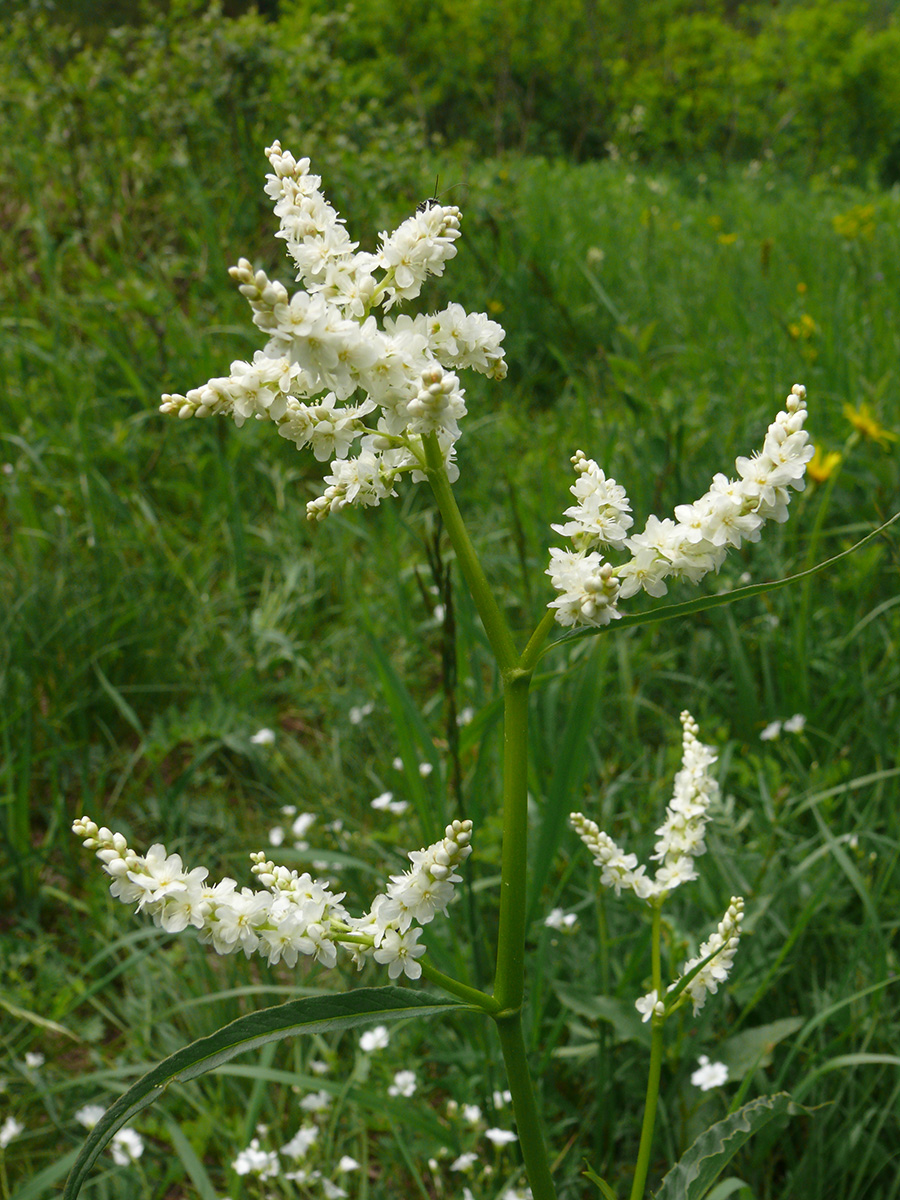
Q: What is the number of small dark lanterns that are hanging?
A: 0